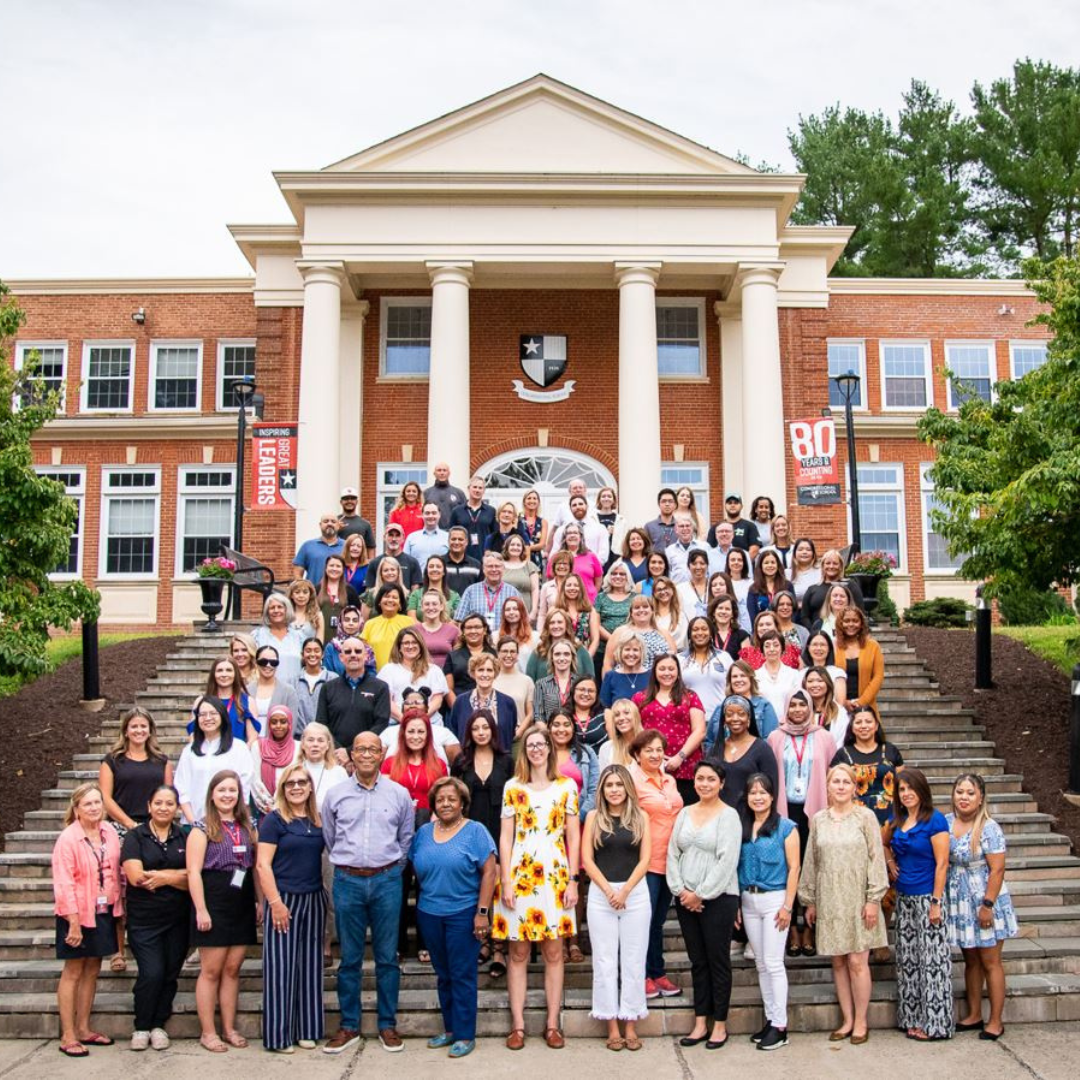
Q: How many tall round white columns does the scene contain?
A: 4